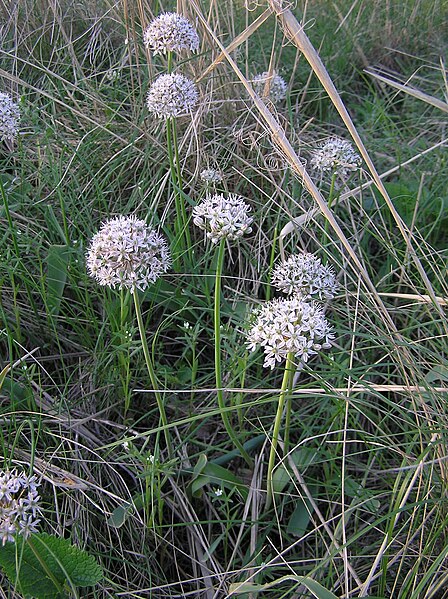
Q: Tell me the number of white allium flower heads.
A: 11